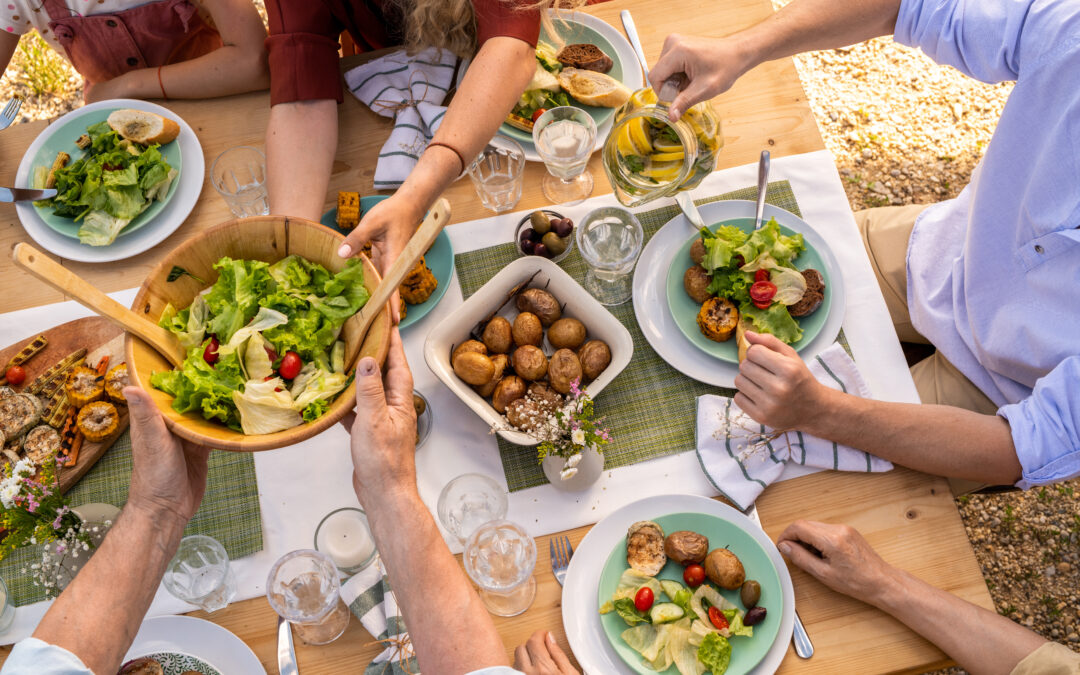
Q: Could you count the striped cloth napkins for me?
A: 3